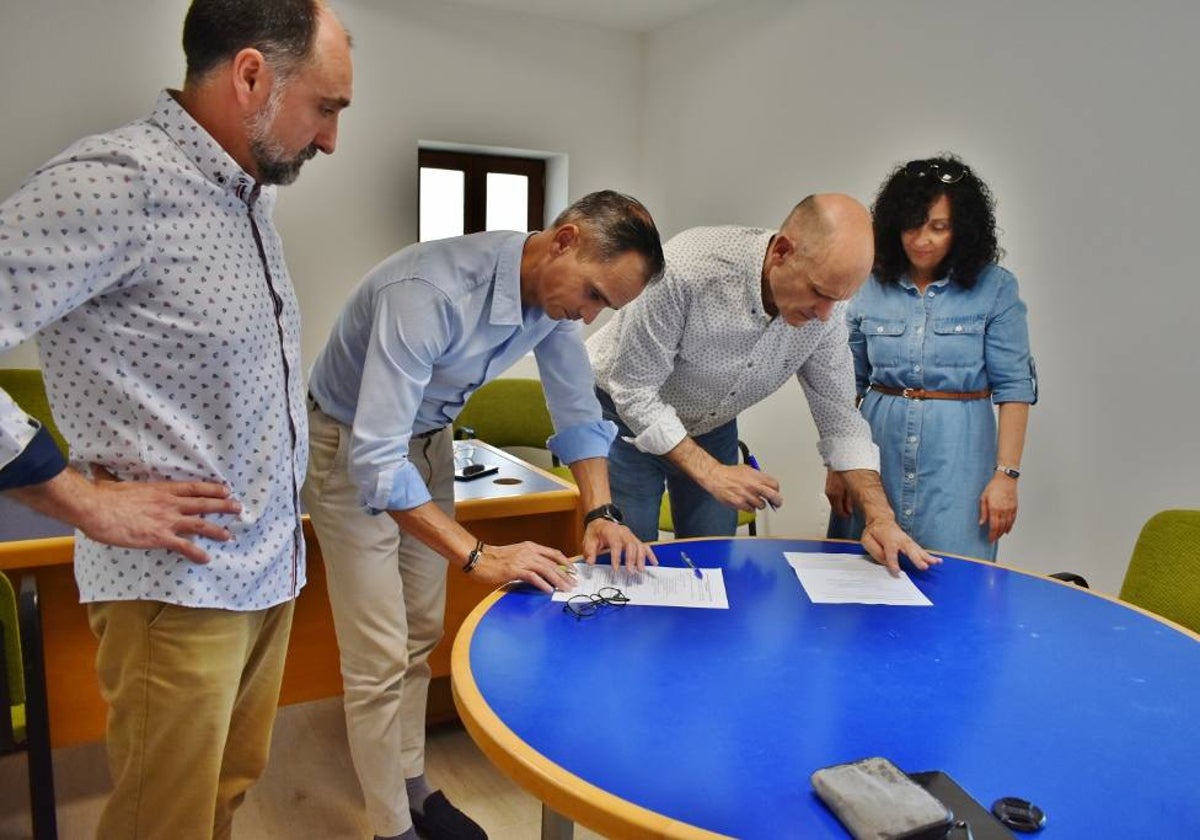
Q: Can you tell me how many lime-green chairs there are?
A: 5